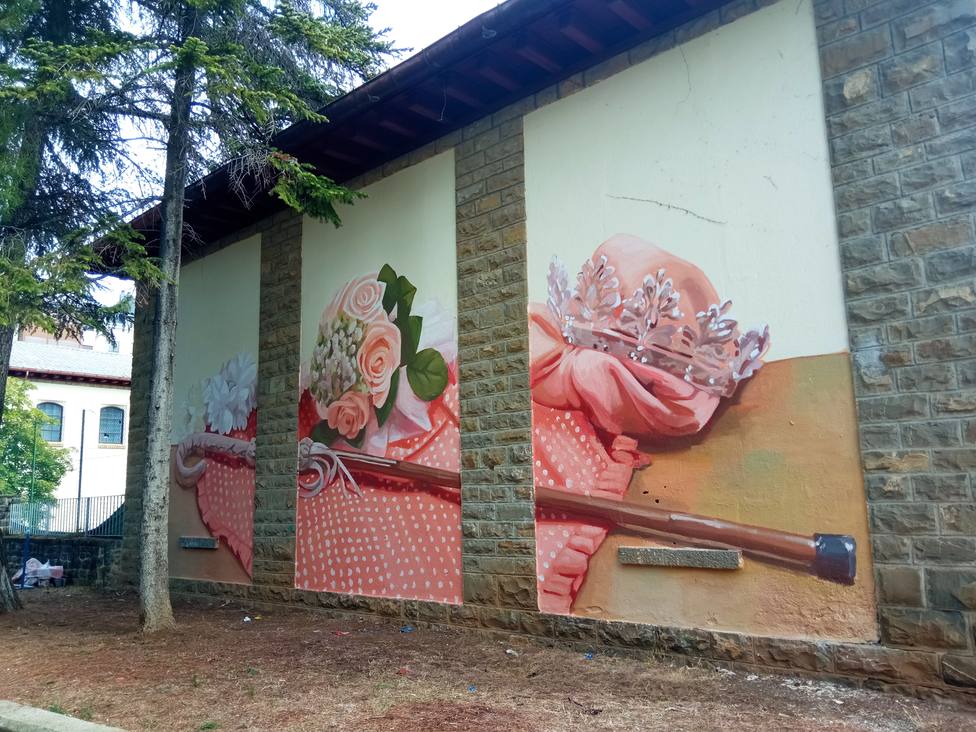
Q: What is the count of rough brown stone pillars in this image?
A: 4